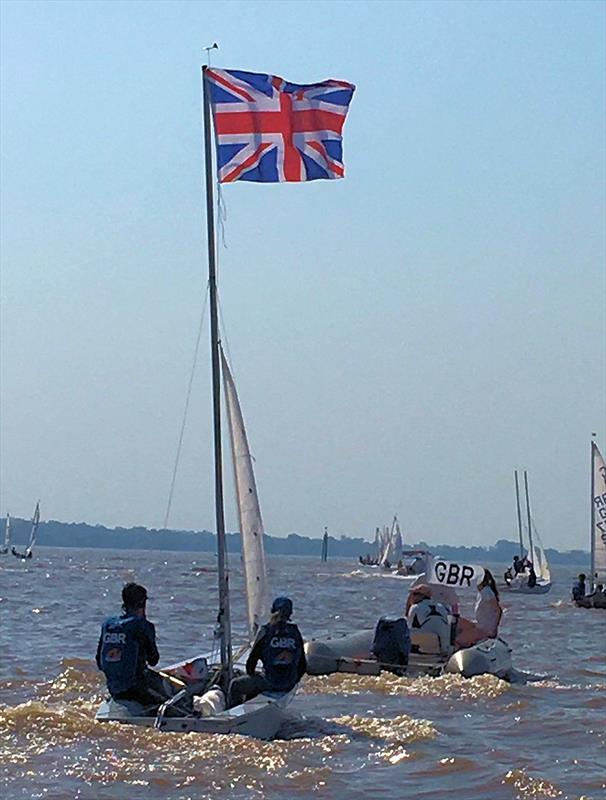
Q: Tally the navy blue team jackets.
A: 2